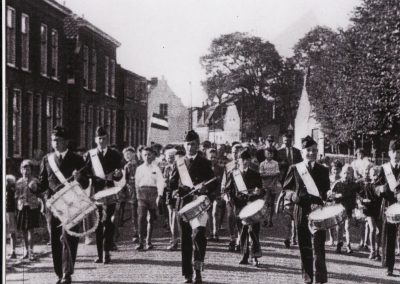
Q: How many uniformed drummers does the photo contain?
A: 6